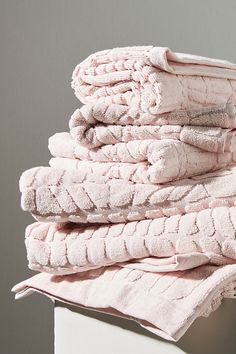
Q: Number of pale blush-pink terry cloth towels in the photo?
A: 6